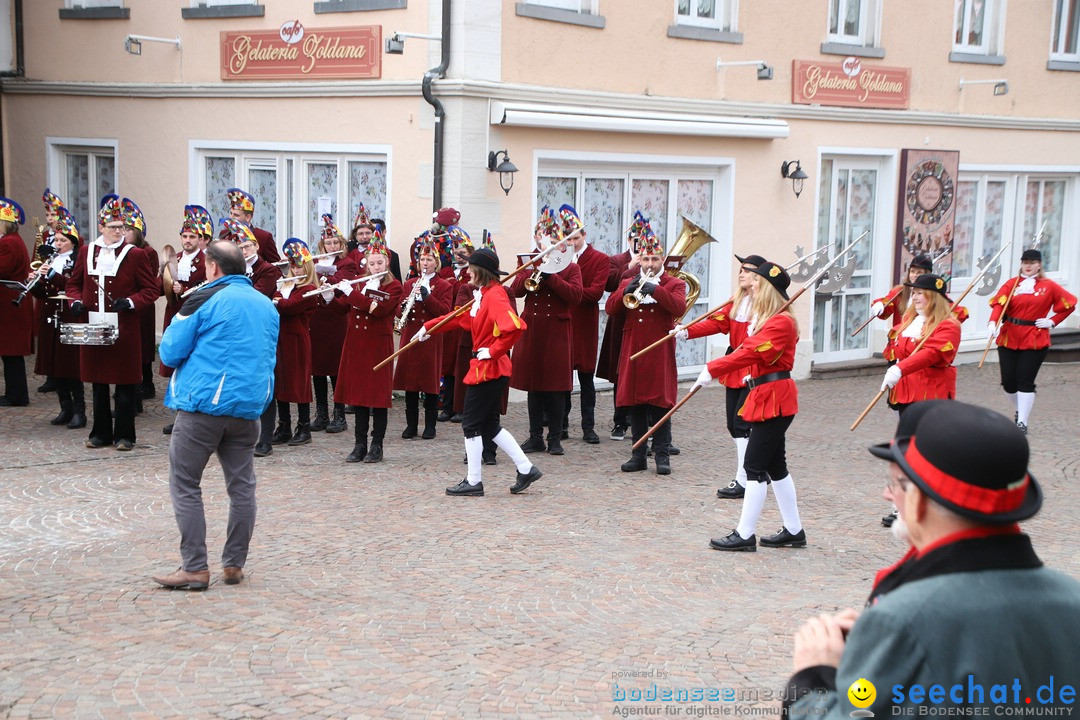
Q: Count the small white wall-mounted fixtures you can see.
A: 4